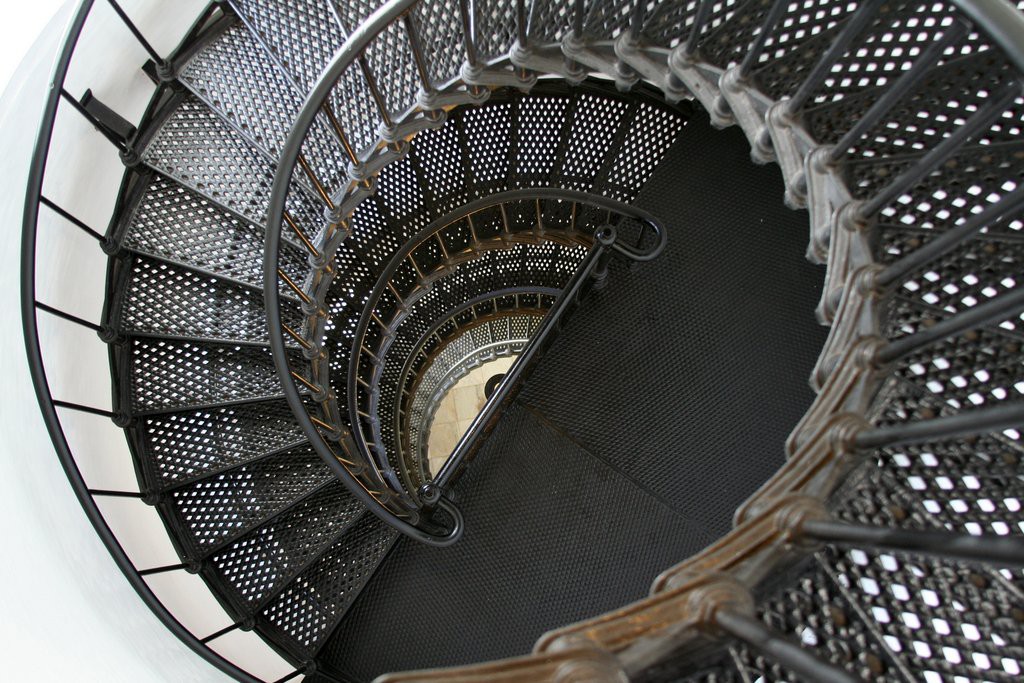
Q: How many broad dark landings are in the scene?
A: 1